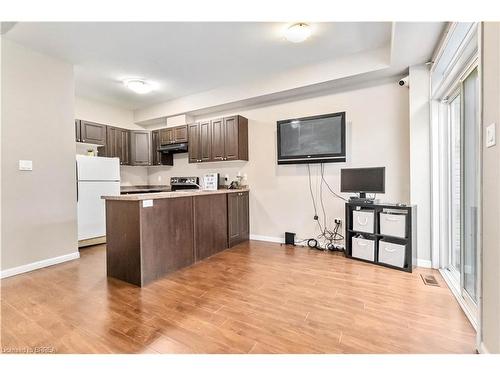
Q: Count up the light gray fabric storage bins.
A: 4